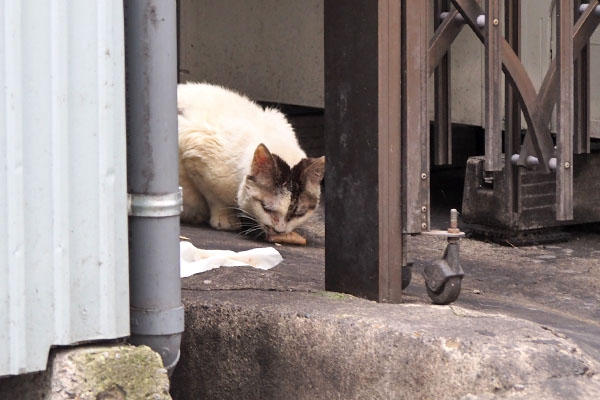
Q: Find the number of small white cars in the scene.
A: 0